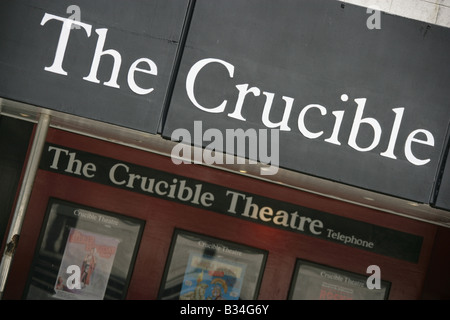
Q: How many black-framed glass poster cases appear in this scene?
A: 3